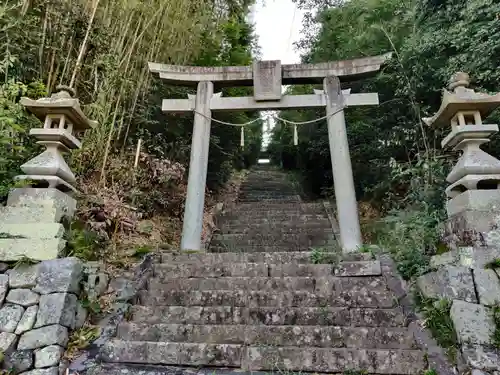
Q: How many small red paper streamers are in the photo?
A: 0